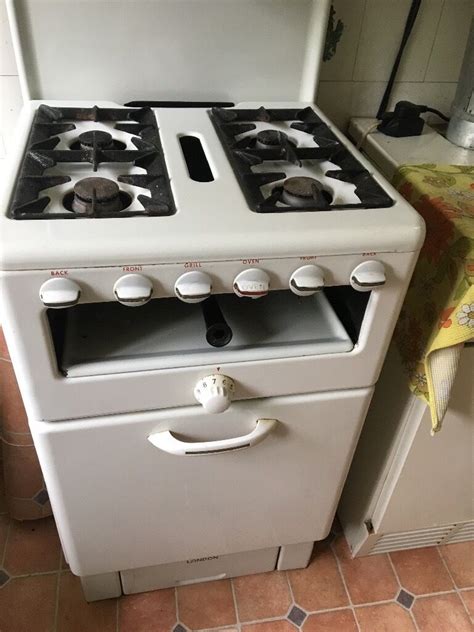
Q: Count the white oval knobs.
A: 6